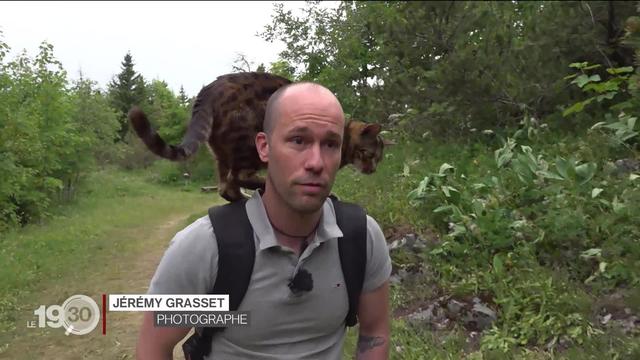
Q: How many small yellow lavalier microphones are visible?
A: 0